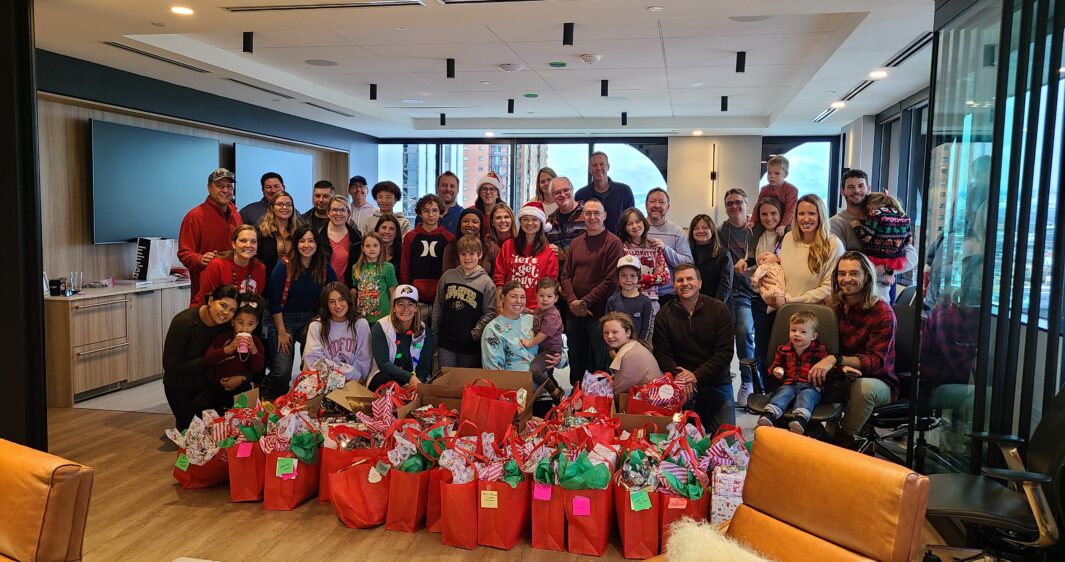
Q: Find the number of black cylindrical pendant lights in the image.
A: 10